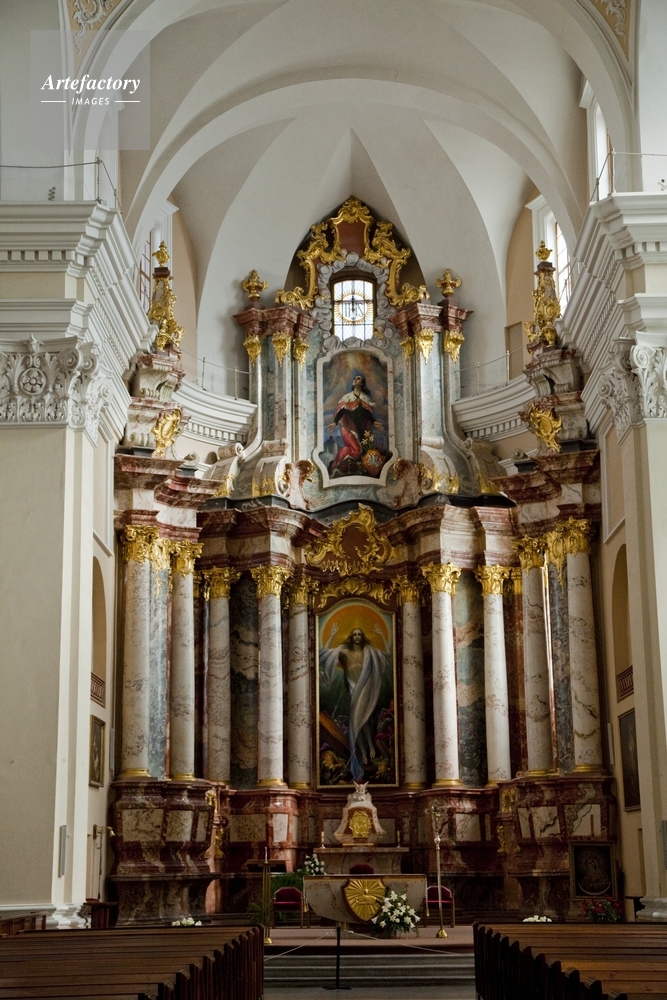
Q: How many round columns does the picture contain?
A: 10